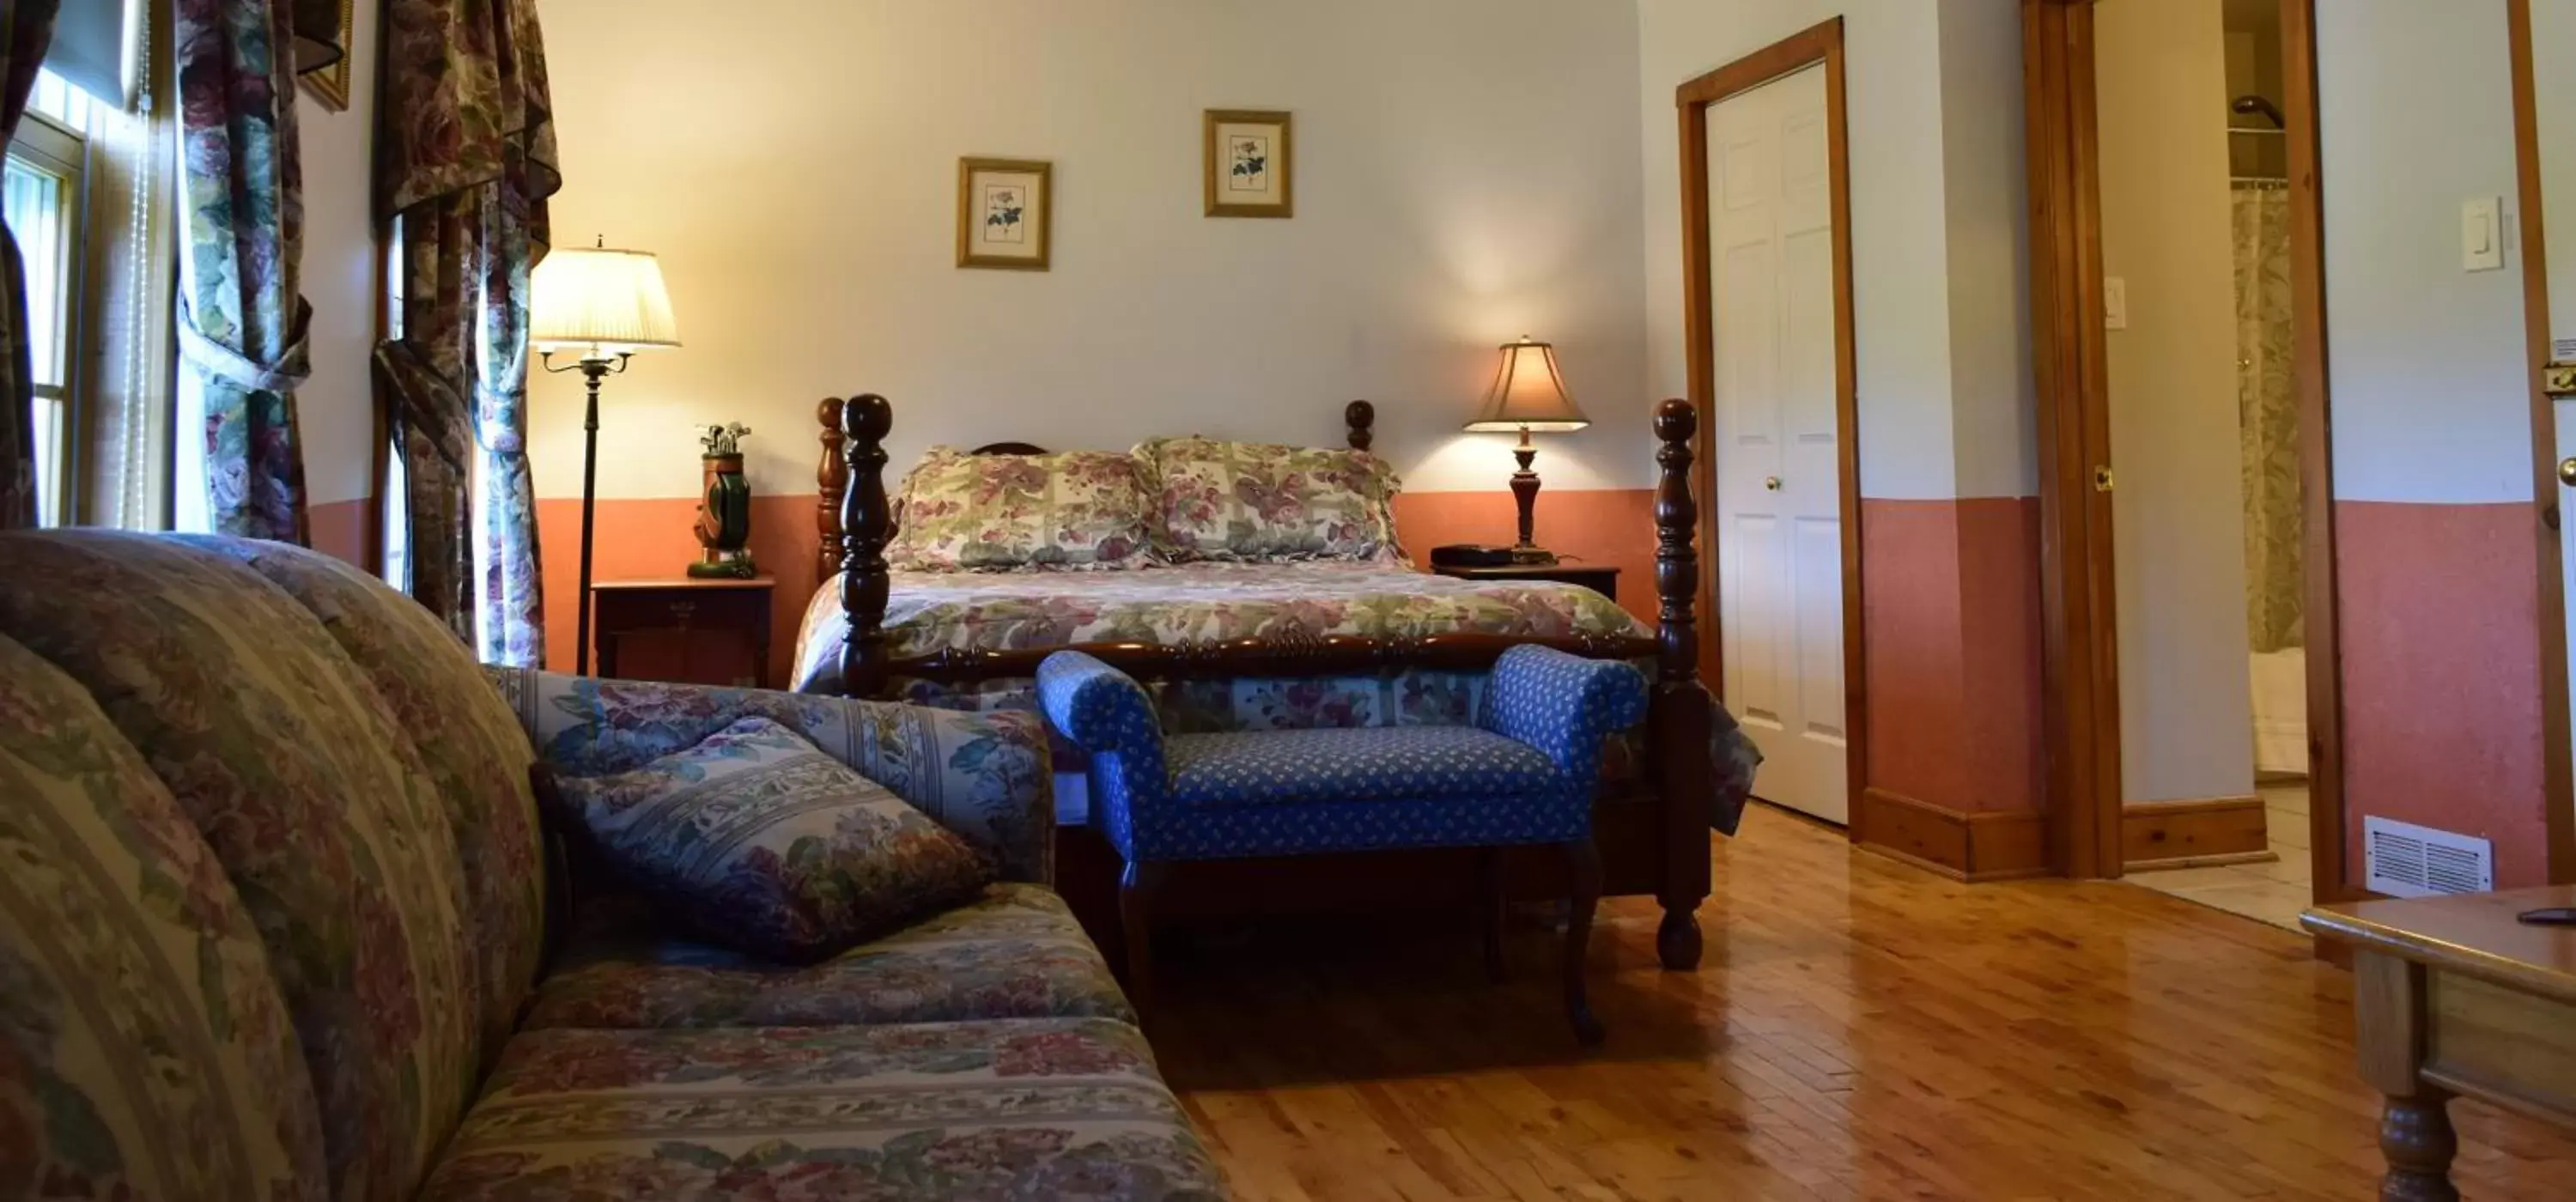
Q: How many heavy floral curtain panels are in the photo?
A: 4